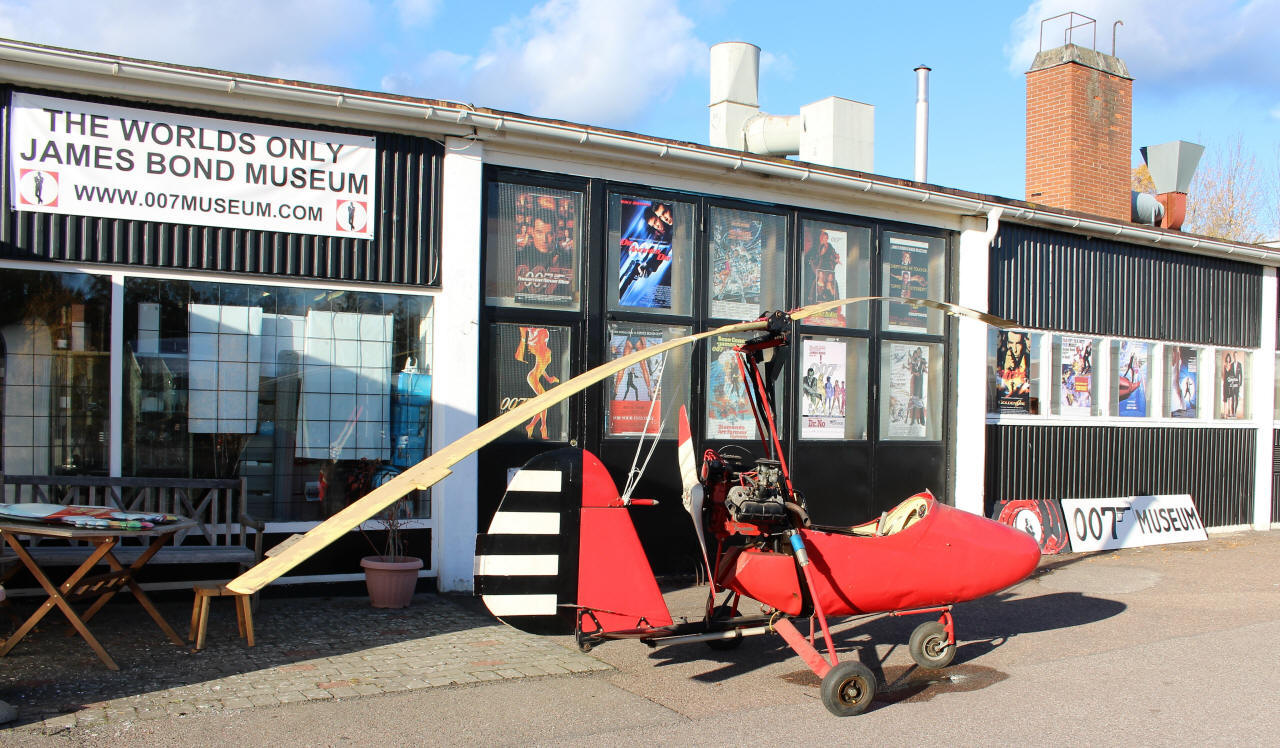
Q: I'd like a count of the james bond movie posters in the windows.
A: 15